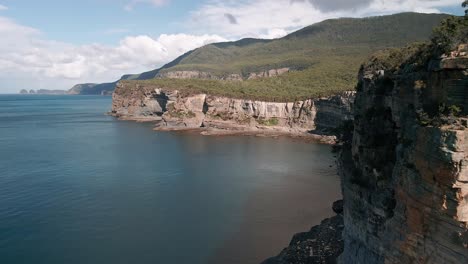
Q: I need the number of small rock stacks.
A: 2